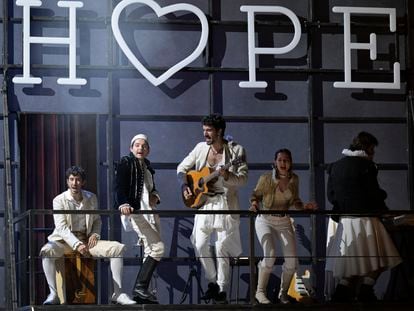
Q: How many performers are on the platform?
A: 5